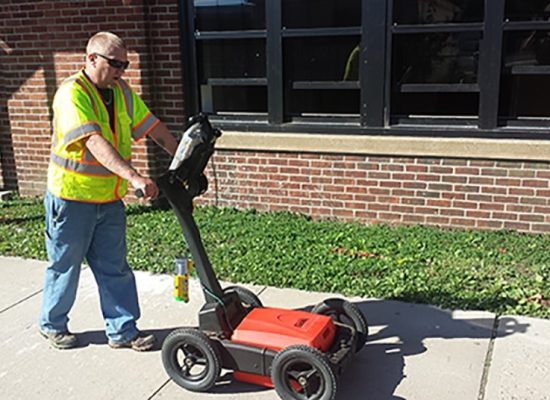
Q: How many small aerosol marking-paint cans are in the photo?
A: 1